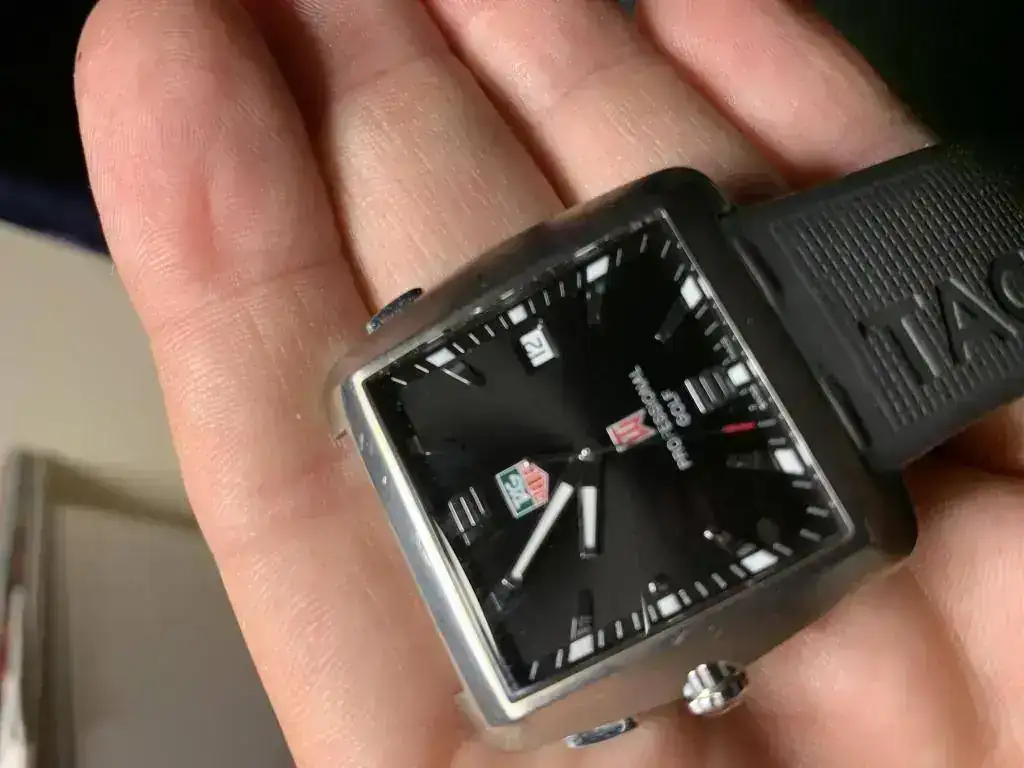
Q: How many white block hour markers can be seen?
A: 9